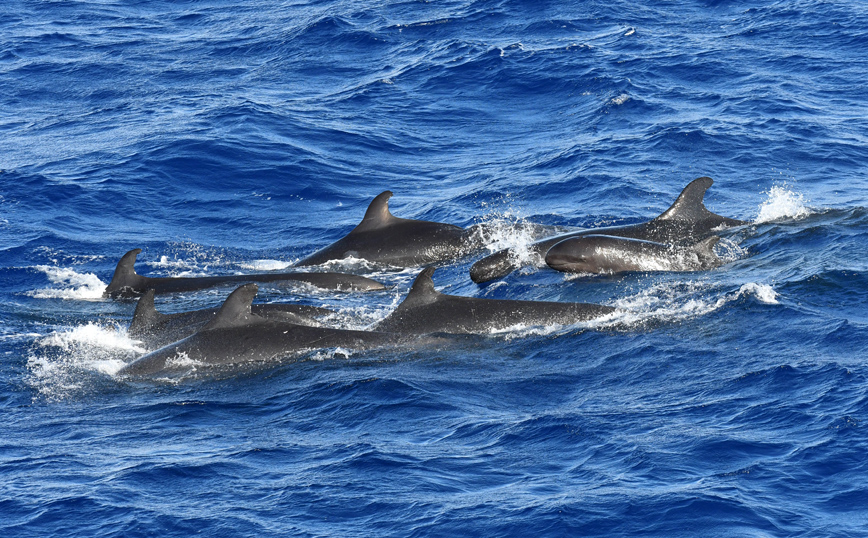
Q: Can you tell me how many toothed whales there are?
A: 7